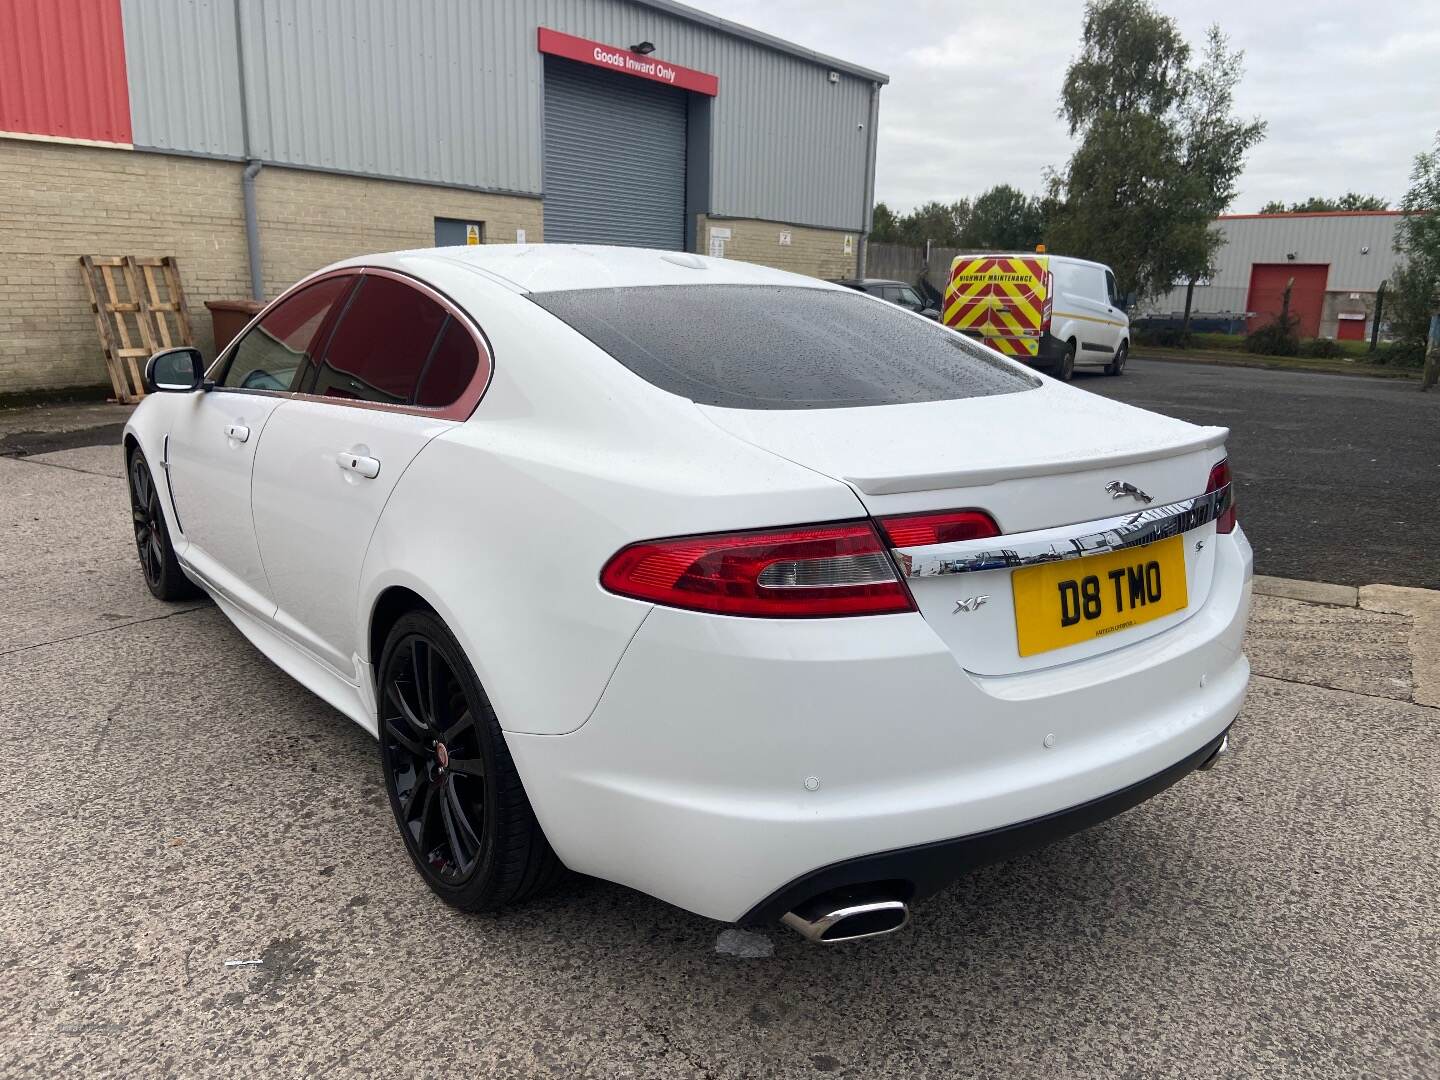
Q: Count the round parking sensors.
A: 3